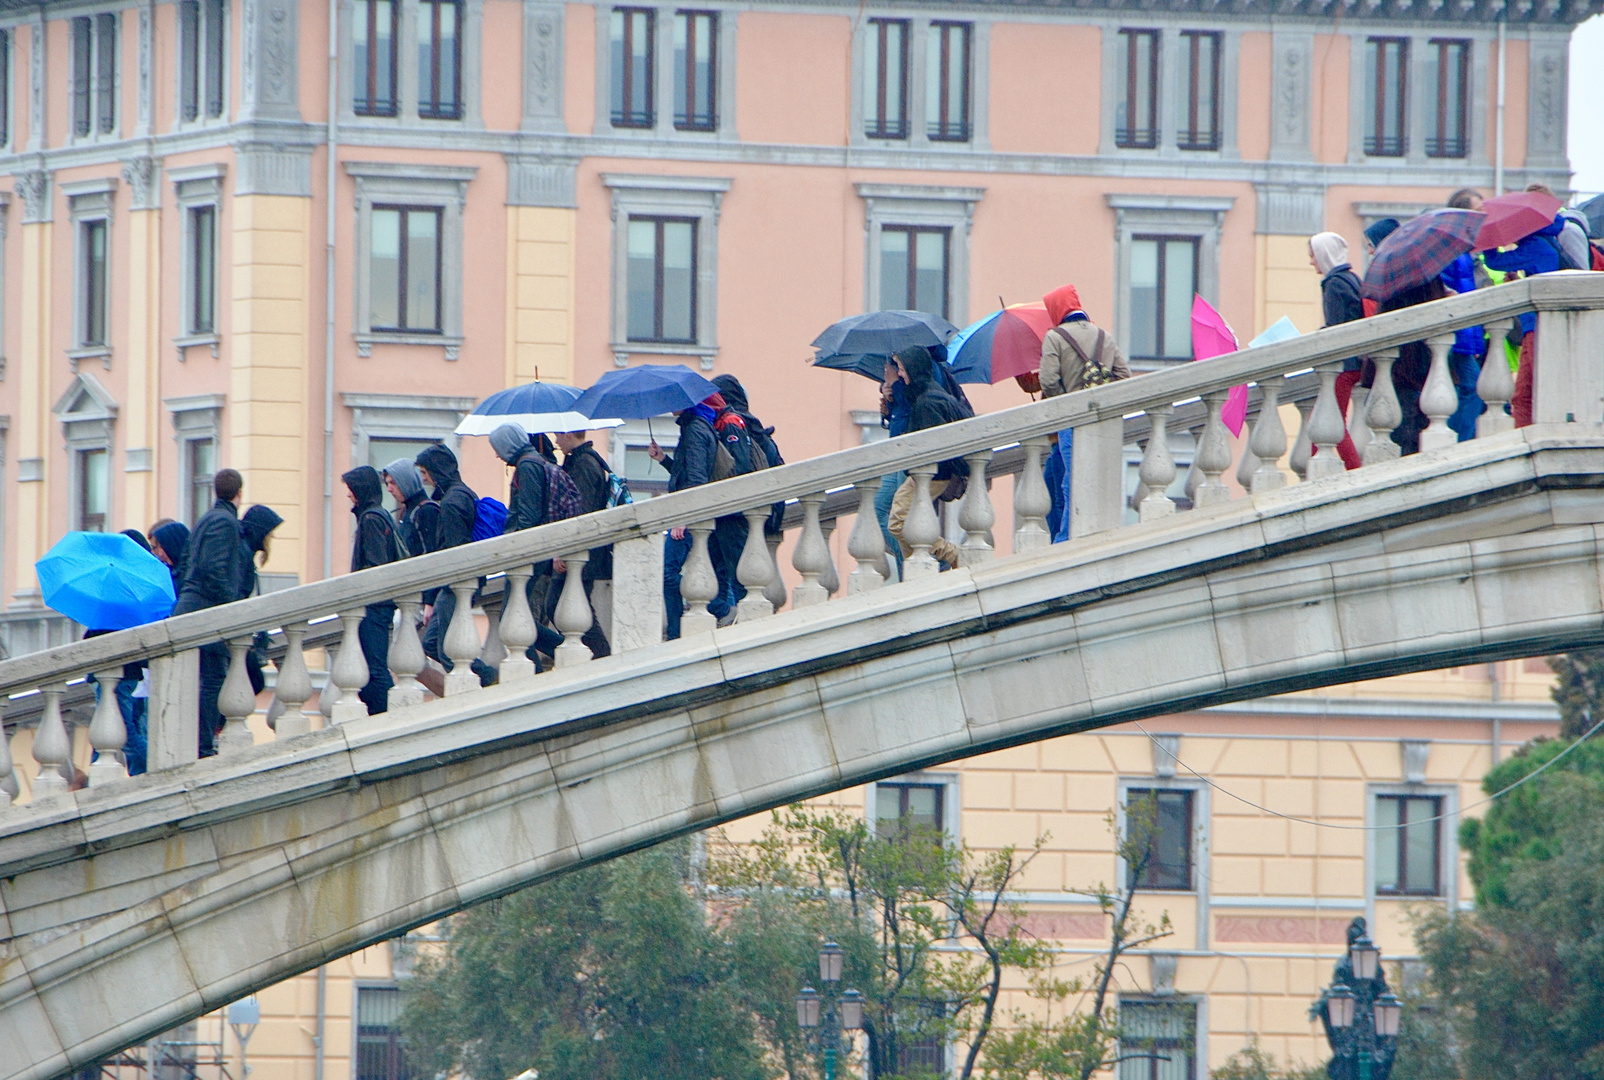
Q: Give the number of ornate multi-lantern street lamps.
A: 2